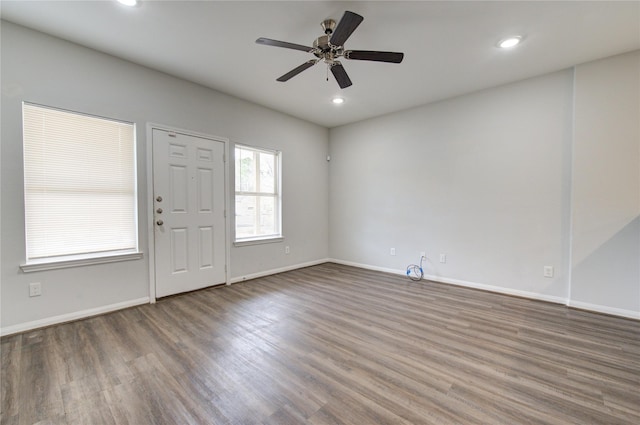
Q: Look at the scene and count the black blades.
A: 5